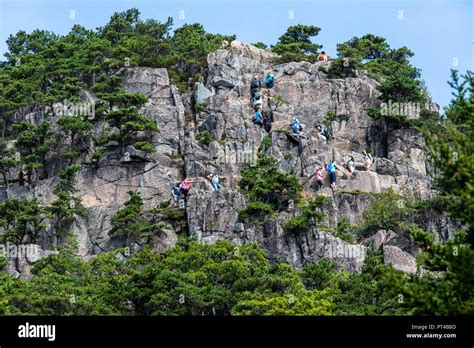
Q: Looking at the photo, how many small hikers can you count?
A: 15